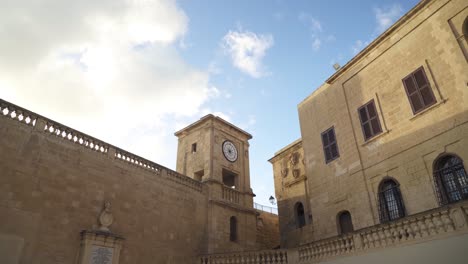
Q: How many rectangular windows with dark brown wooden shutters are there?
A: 3